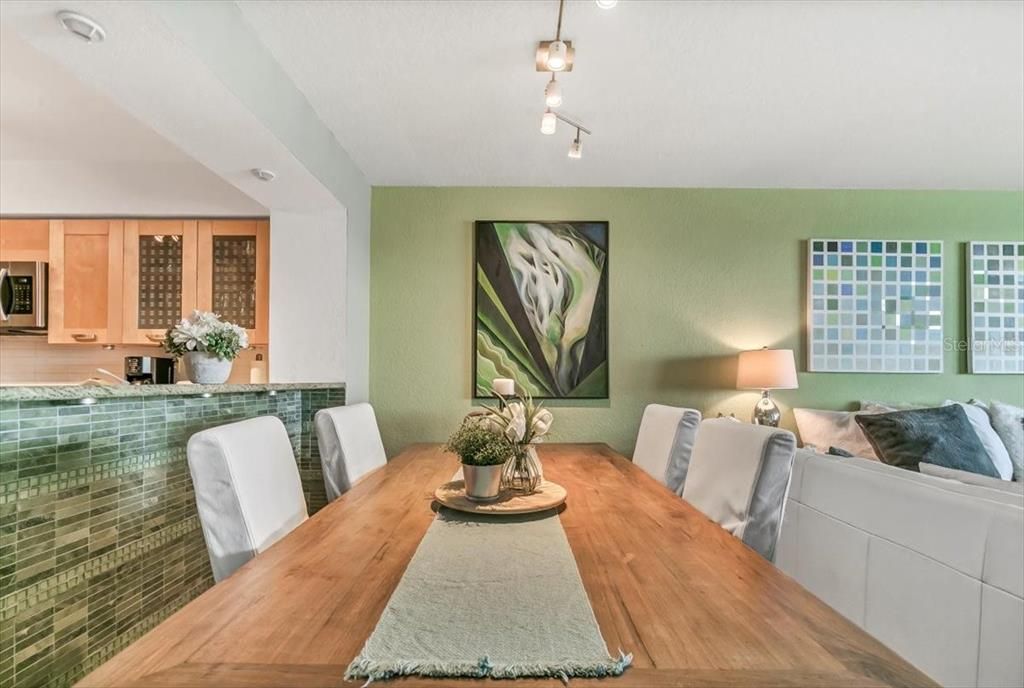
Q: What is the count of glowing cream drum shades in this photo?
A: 1